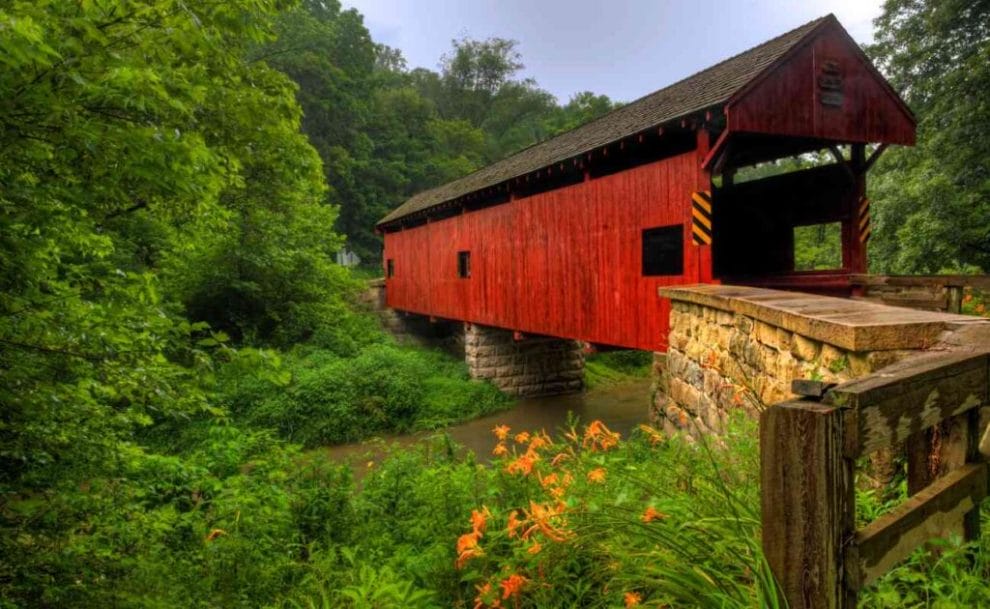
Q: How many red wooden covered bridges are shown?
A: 1